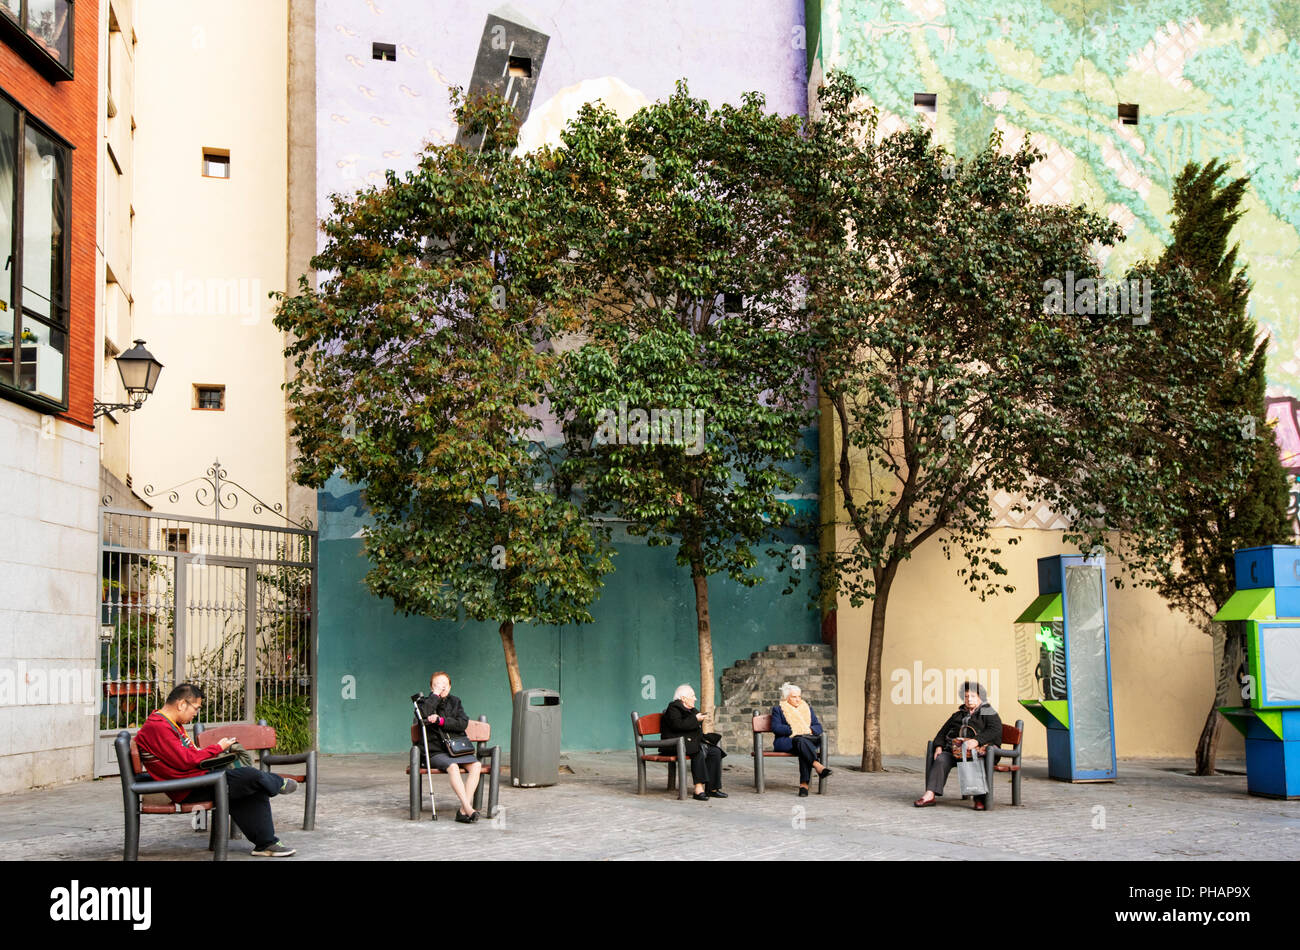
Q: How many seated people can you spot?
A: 5